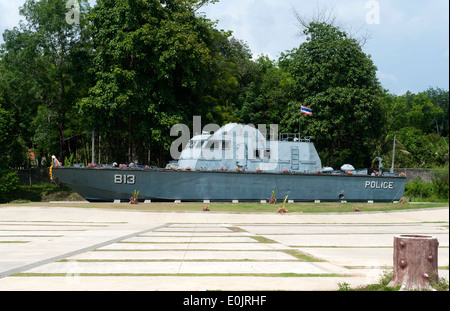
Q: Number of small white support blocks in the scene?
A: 11